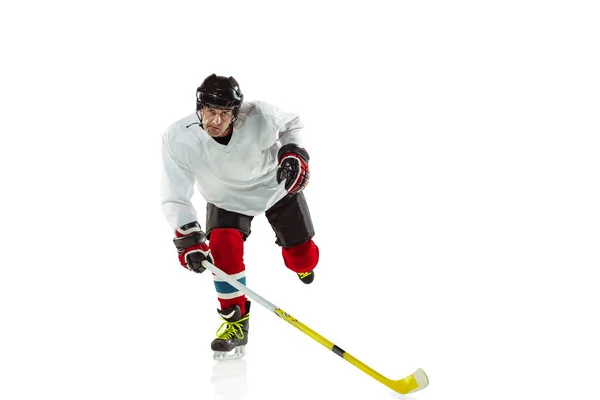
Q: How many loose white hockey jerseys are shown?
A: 1